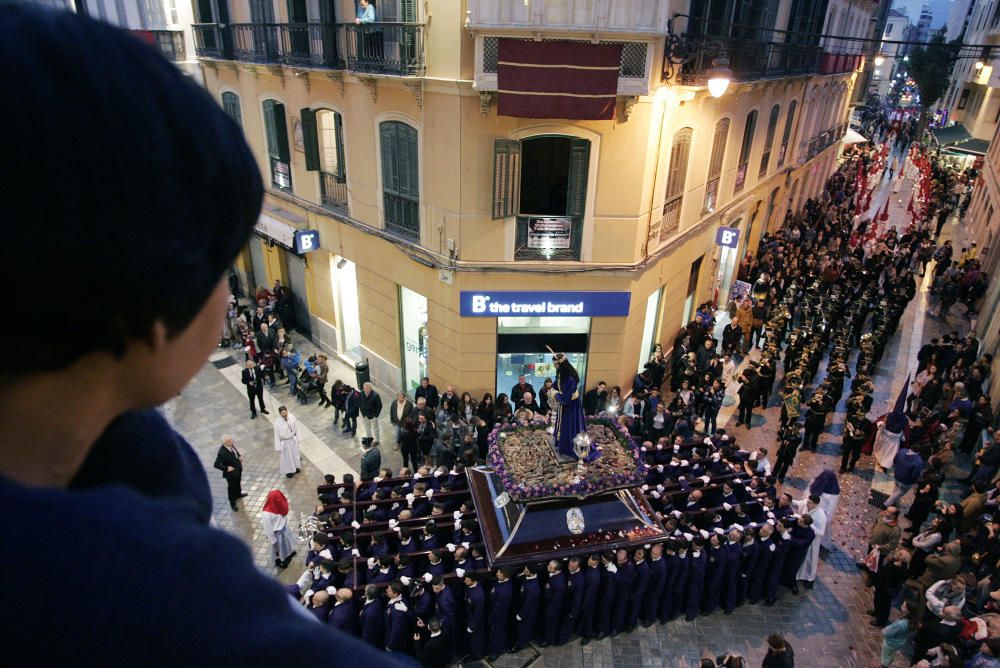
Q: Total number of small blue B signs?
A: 2